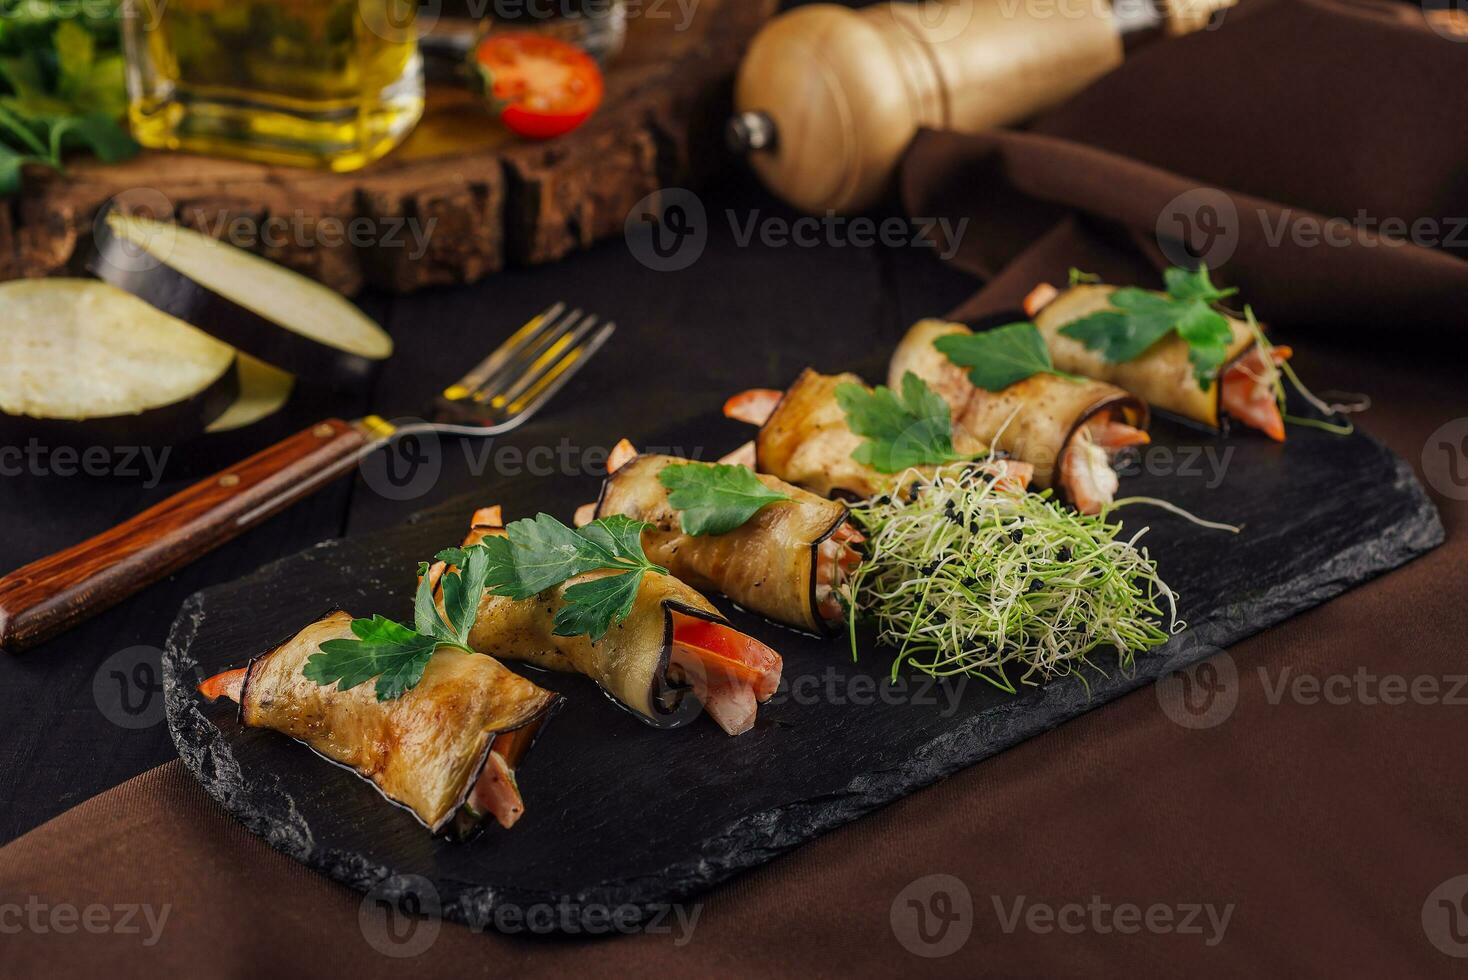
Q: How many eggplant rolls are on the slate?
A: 6